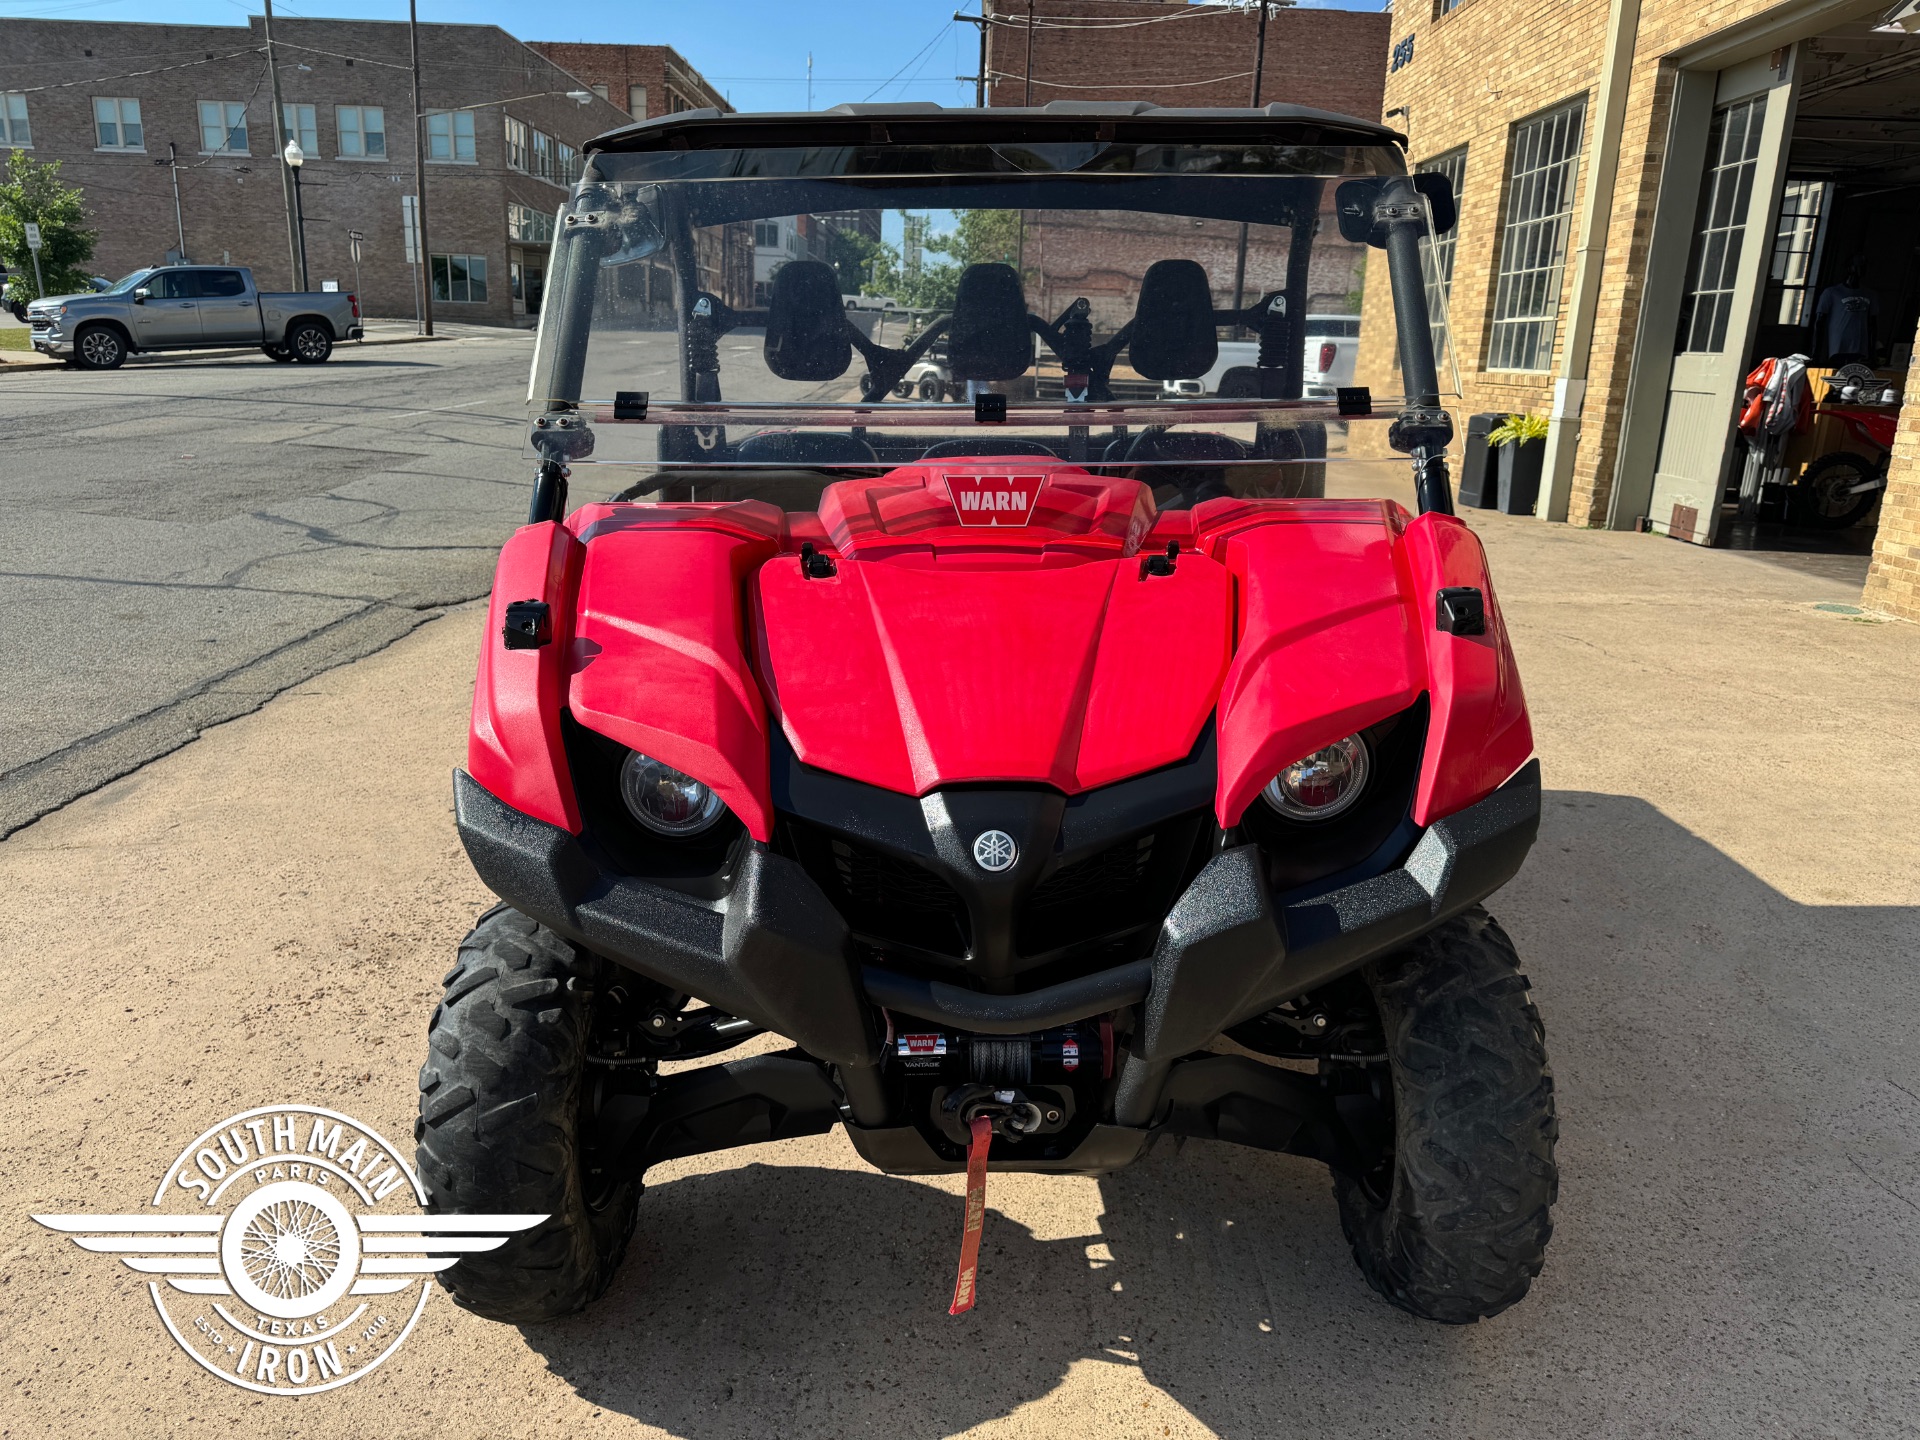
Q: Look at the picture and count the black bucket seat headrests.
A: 3